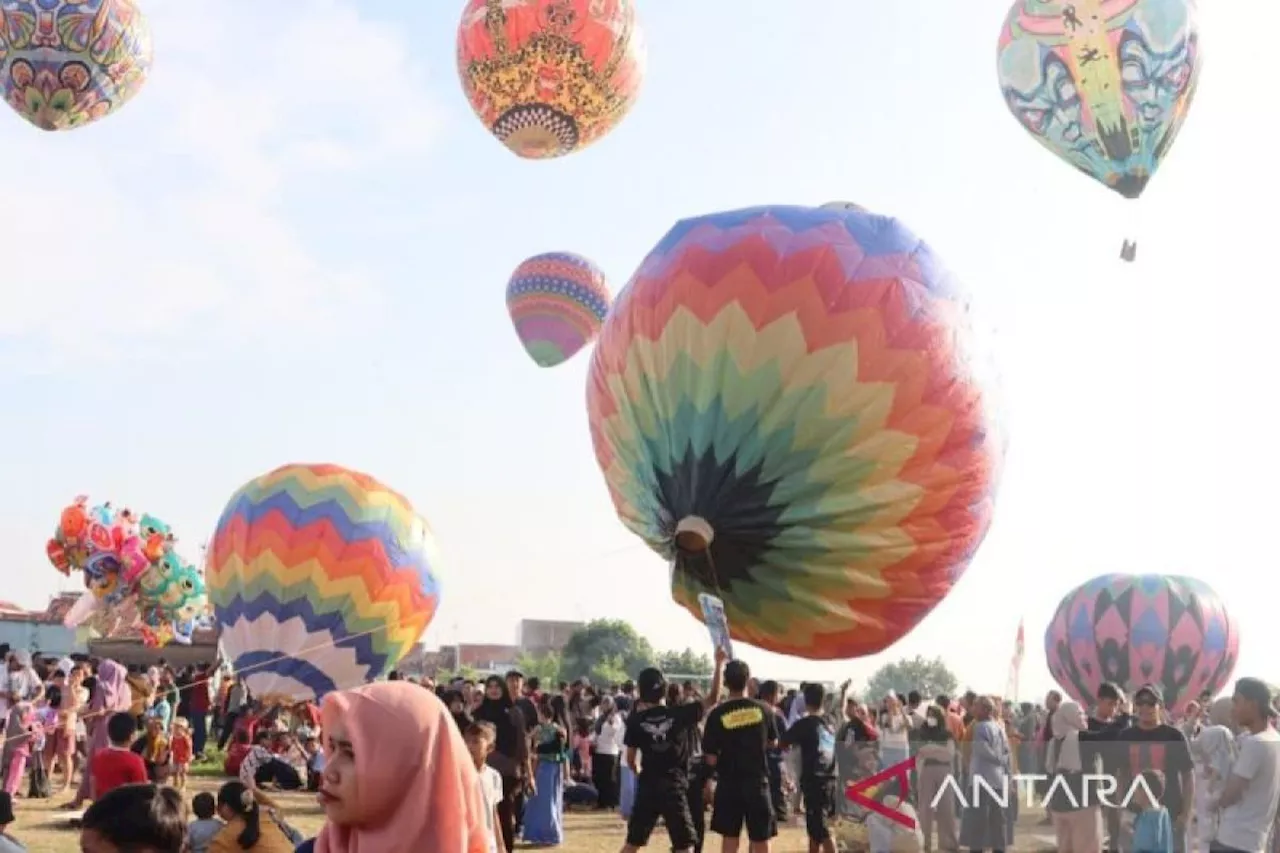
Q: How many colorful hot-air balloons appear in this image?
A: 7